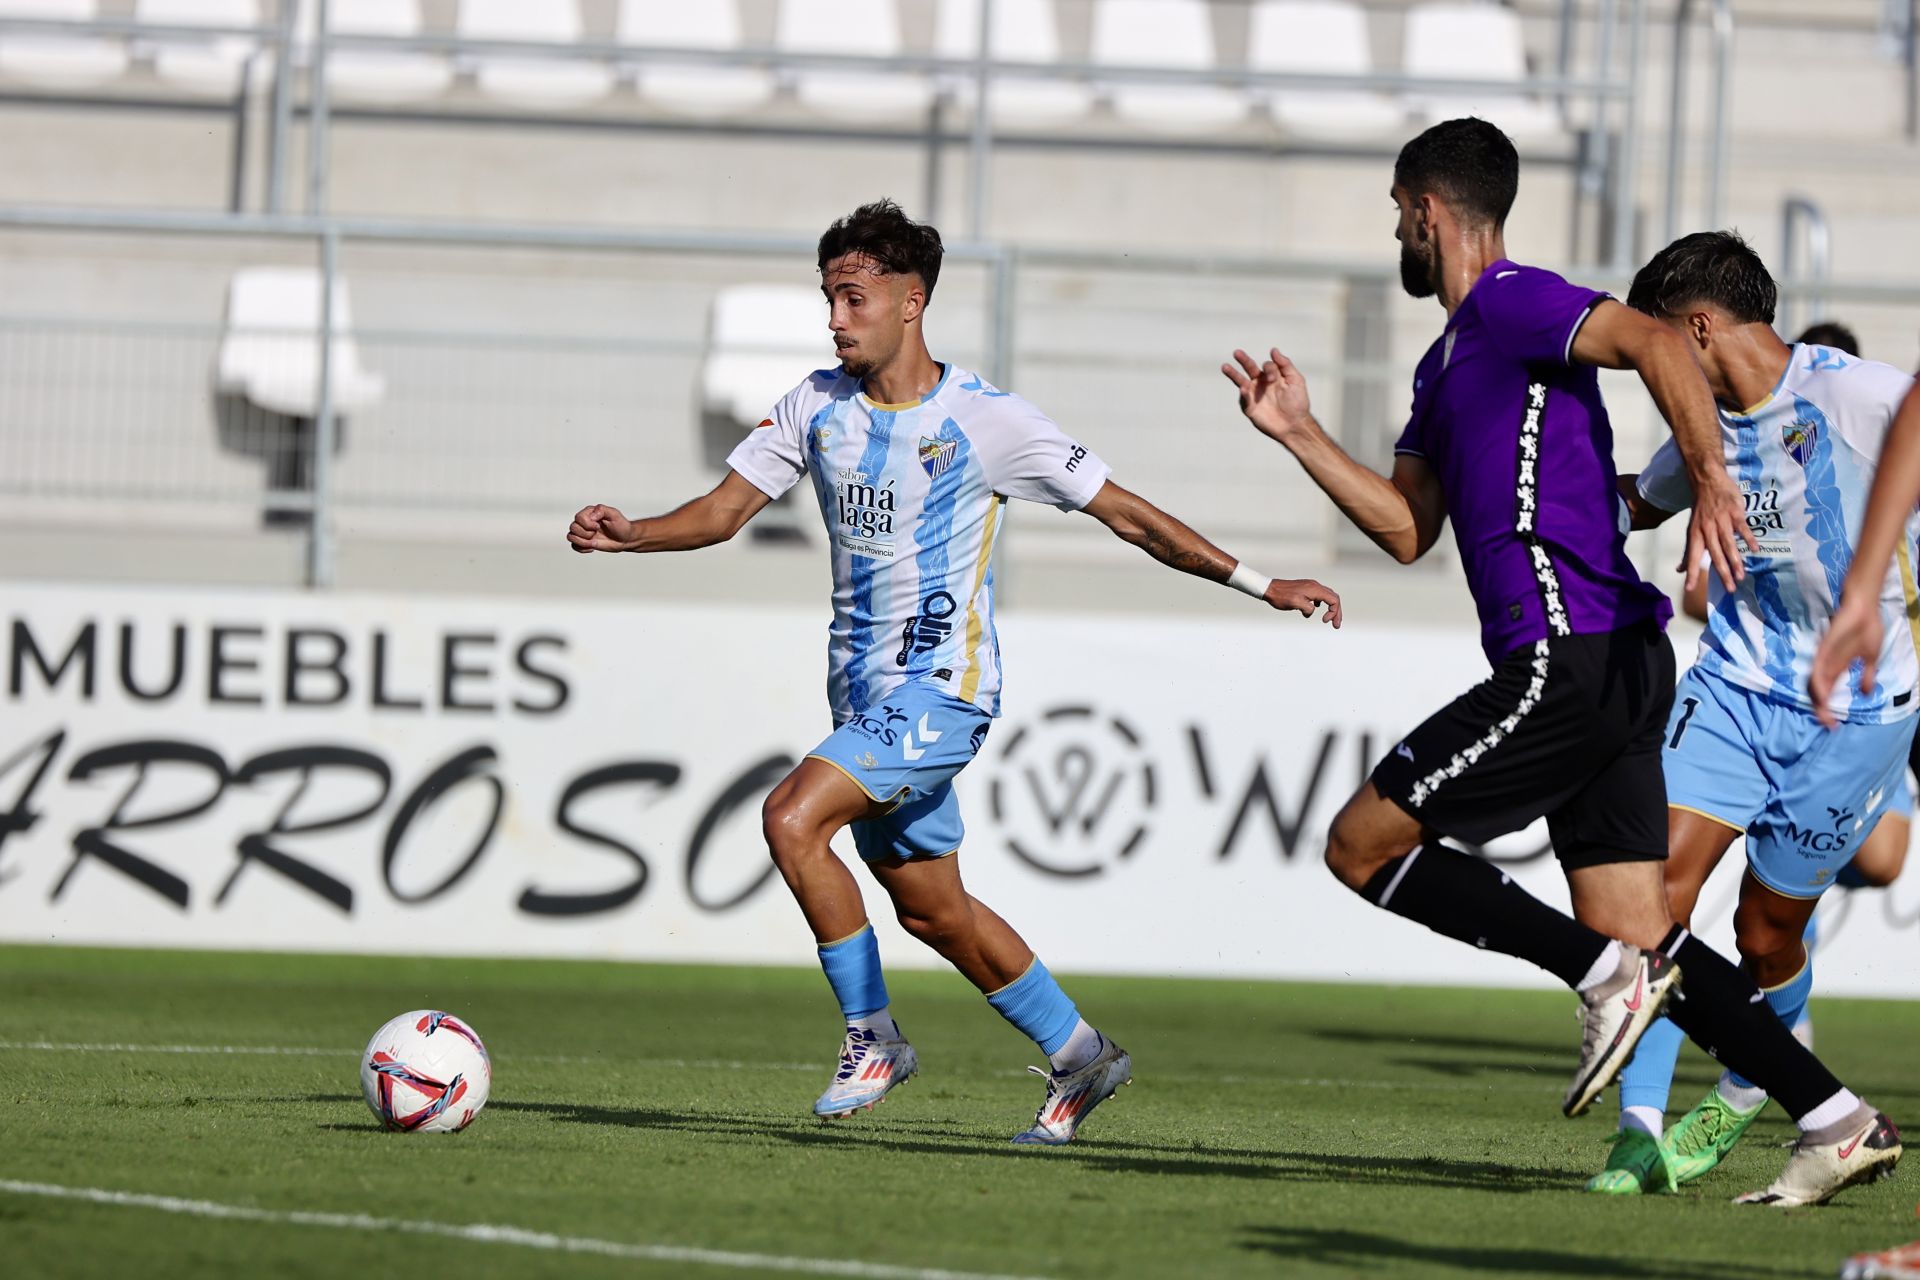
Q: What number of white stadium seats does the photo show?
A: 12